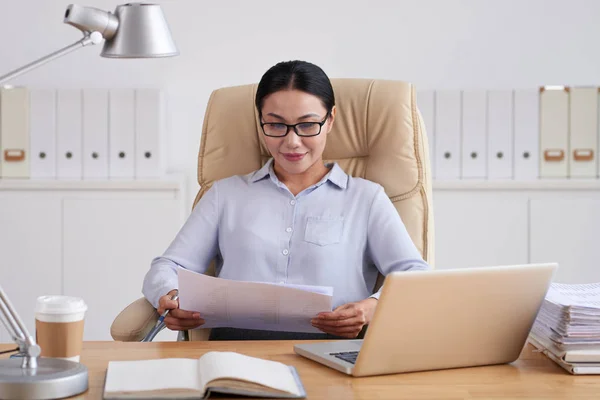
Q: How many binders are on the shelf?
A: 13